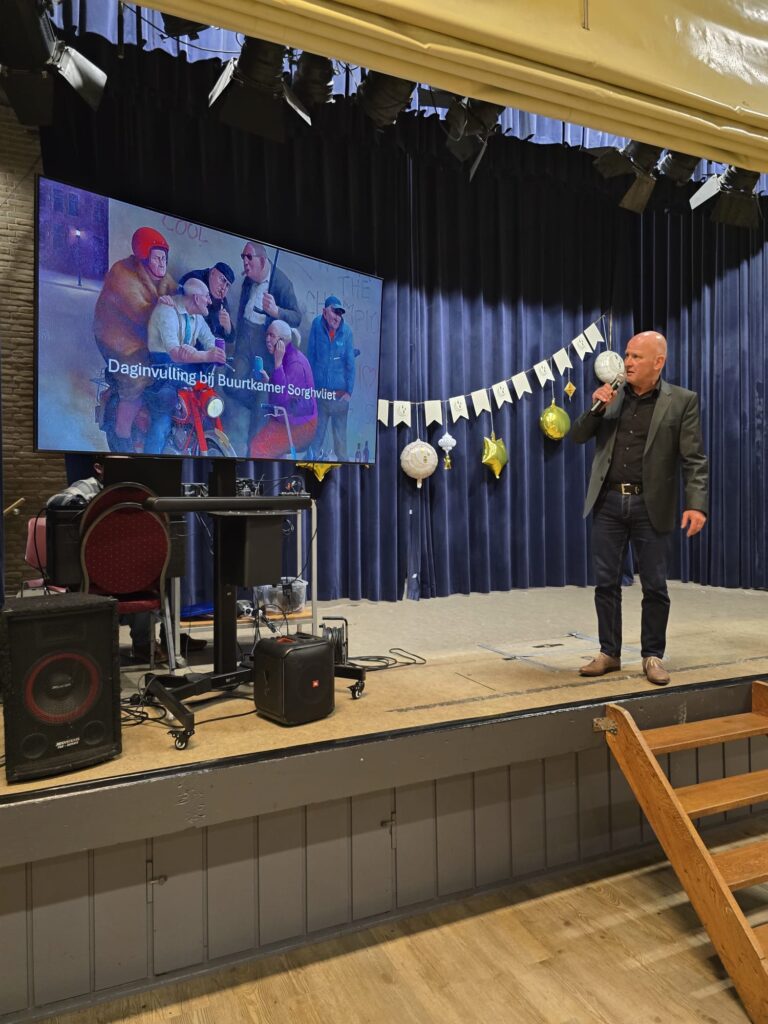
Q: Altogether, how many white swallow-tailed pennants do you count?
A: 11